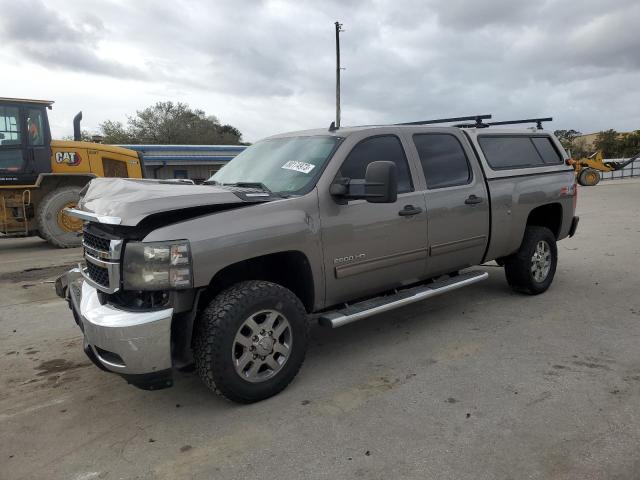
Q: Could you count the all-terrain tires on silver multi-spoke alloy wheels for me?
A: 2